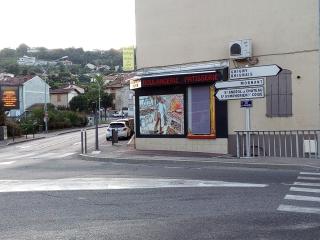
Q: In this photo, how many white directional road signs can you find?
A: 3